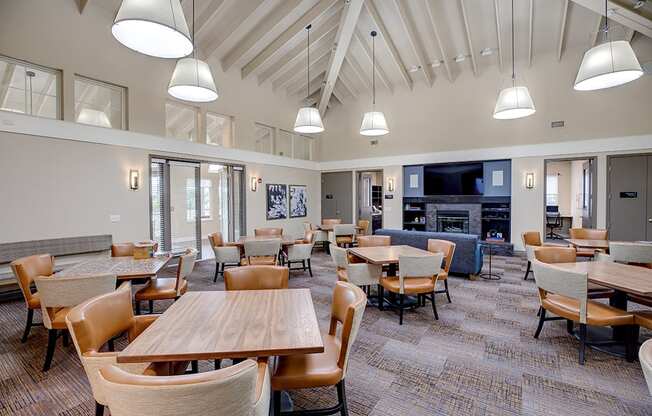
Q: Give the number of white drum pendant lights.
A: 6